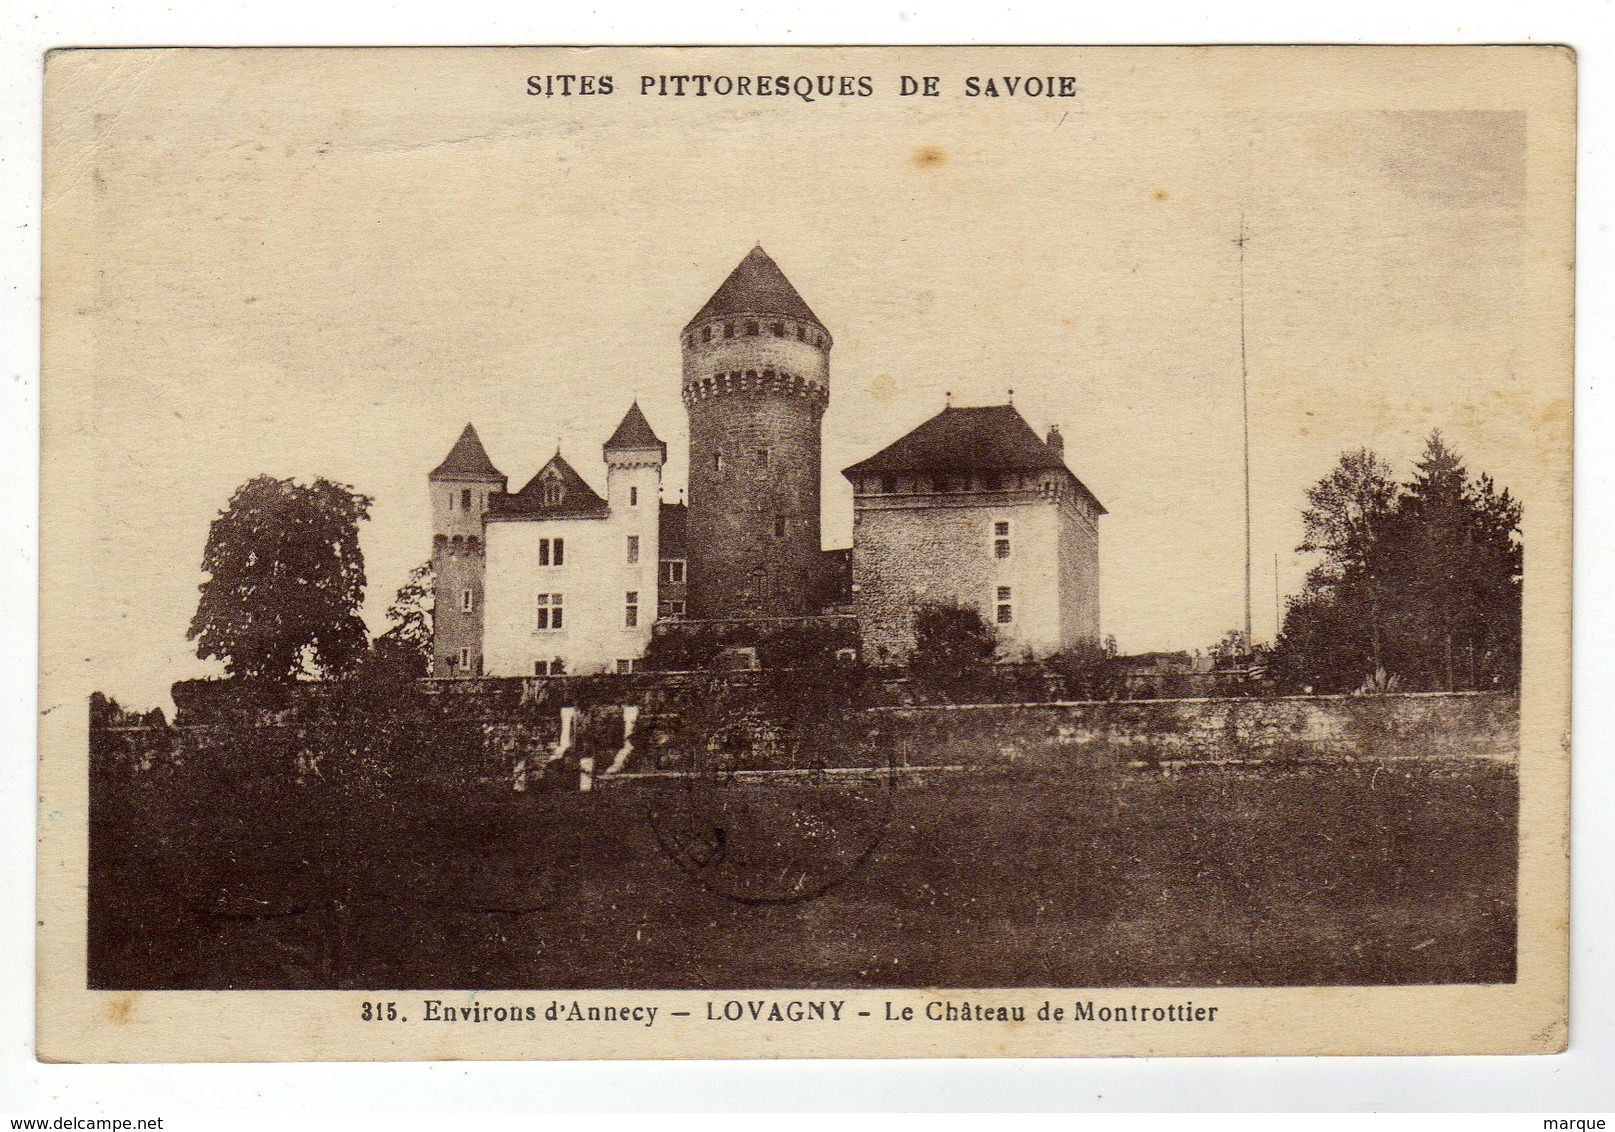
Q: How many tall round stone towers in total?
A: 1